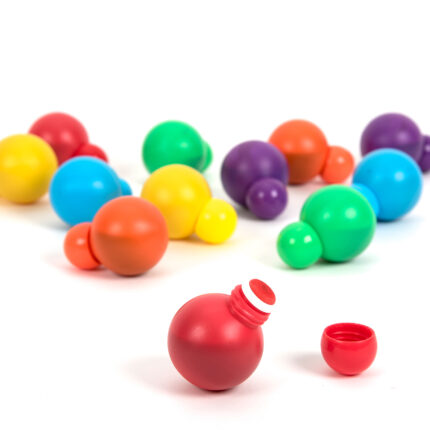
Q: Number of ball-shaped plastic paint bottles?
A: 12